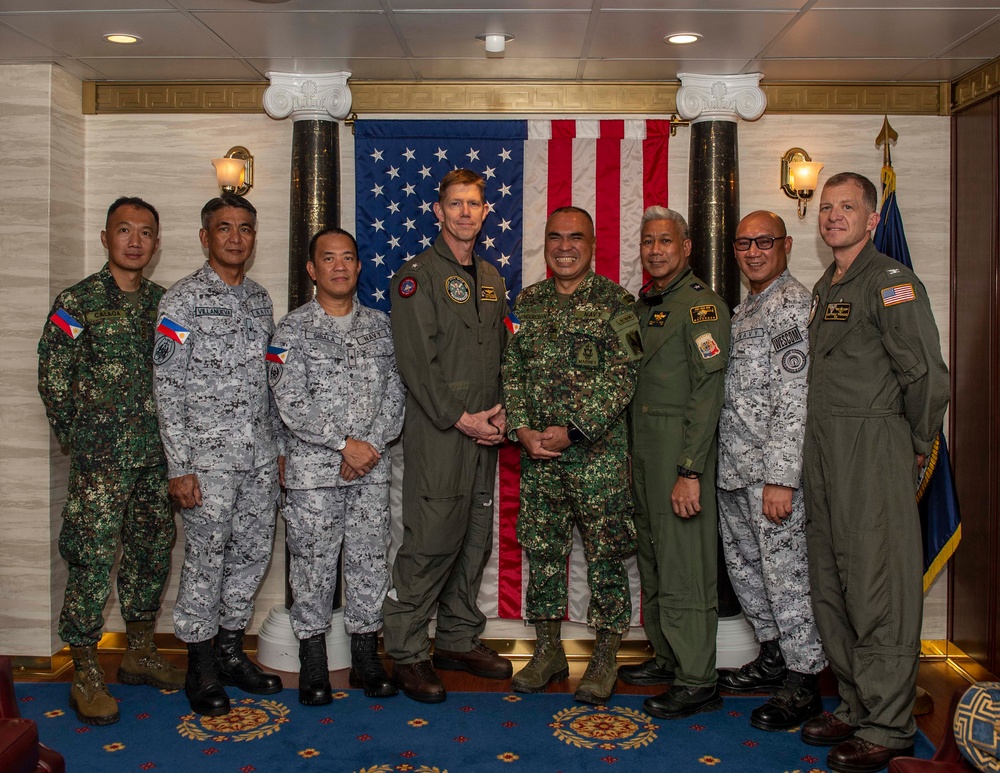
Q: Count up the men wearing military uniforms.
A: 8